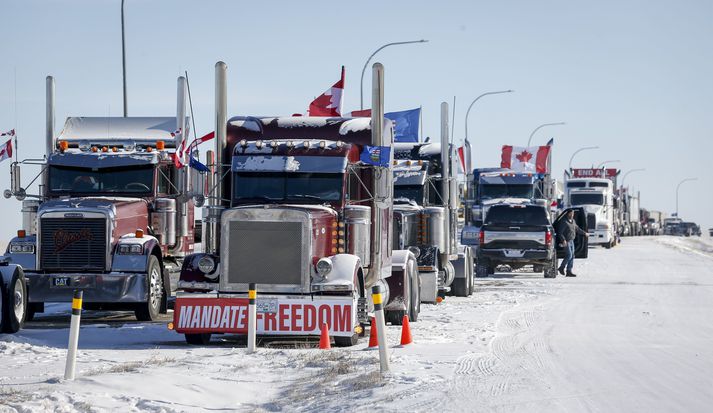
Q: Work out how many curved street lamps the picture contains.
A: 7